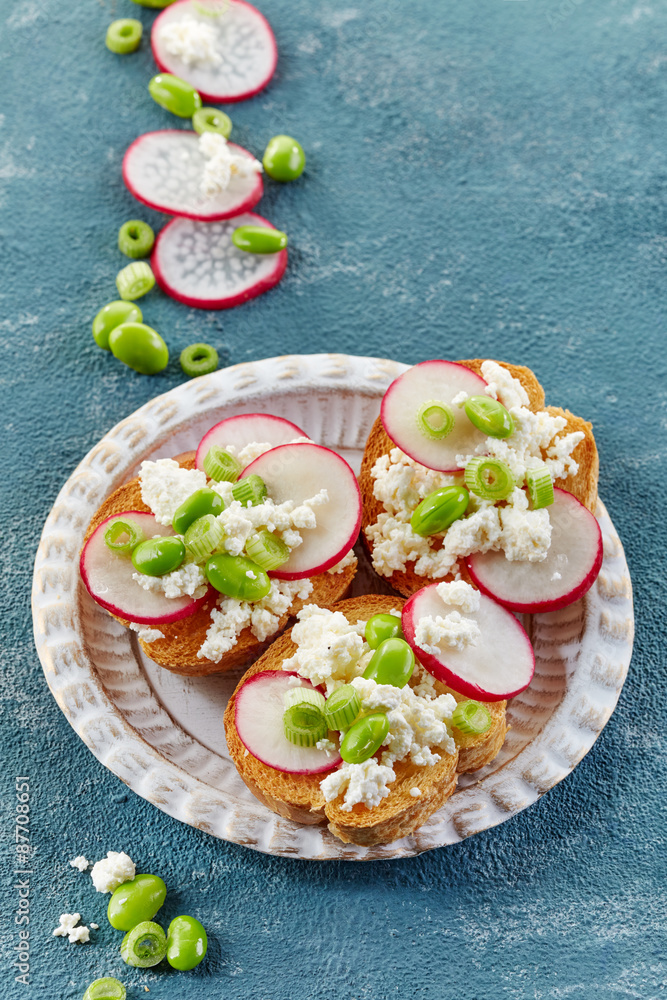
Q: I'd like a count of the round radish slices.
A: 10